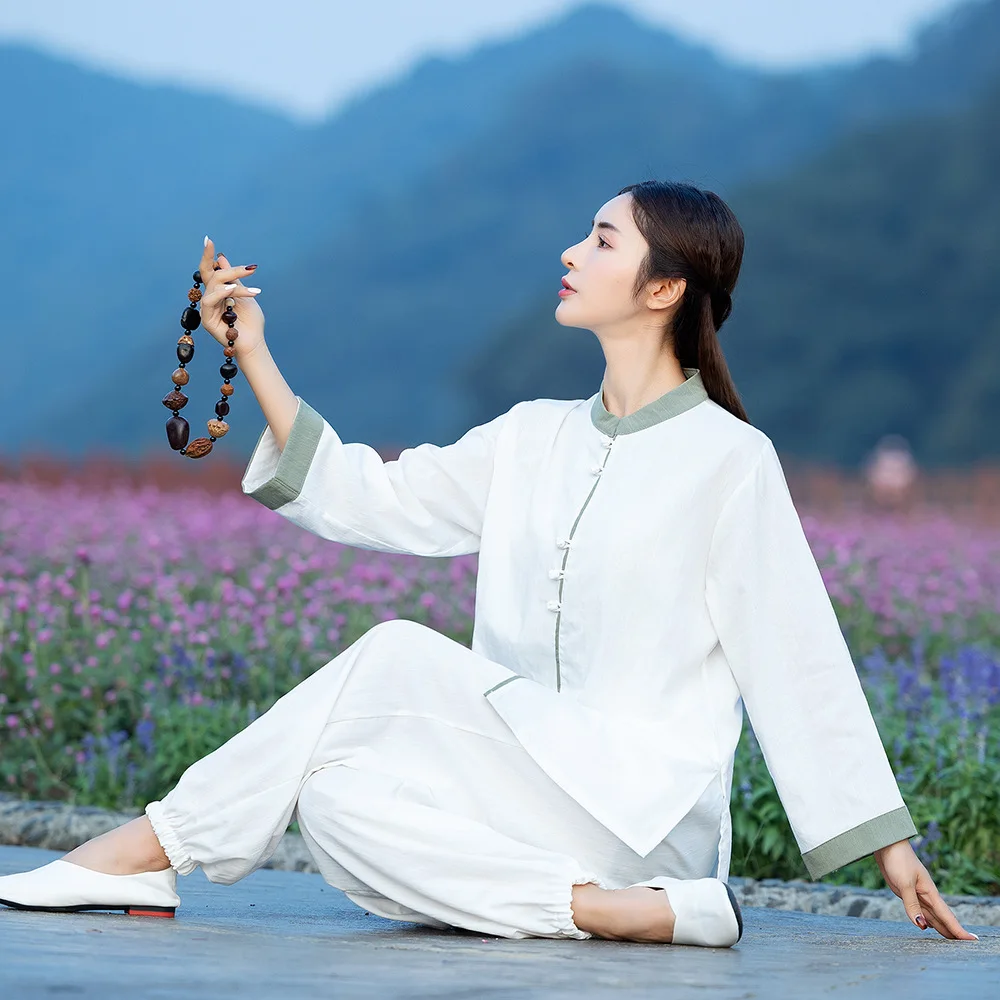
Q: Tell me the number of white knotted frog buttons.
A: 5